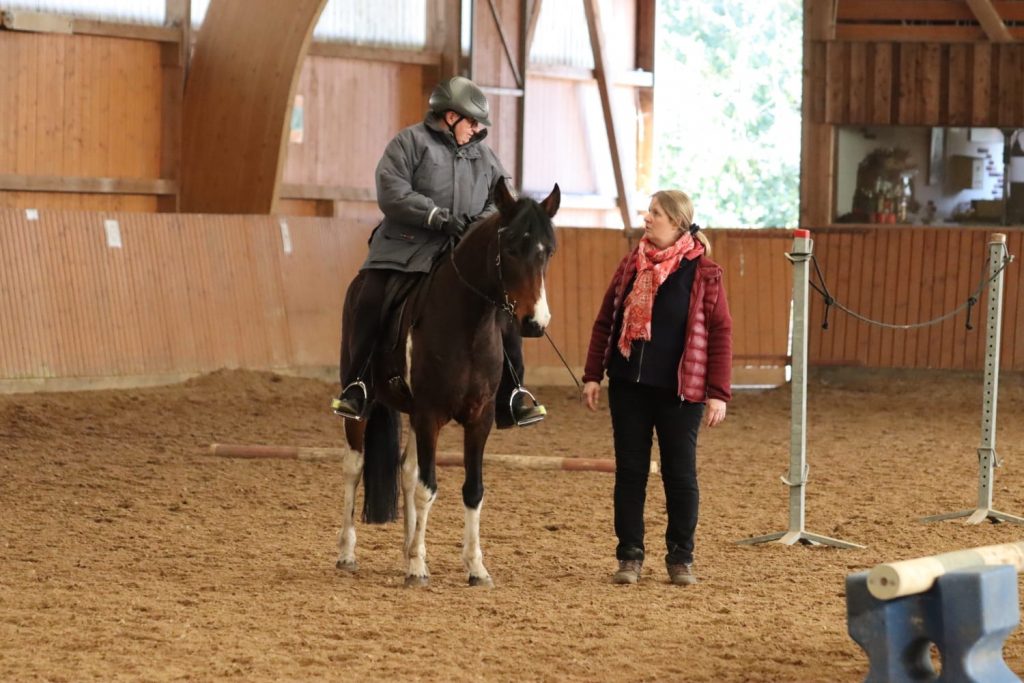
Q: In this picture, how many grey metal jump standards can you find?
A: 2